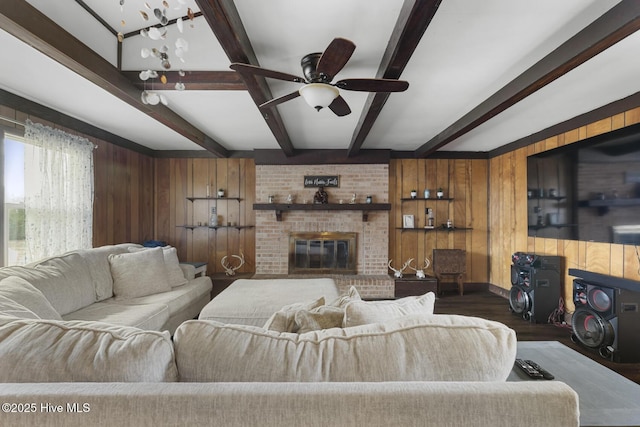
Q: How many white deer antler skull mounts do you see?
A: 3